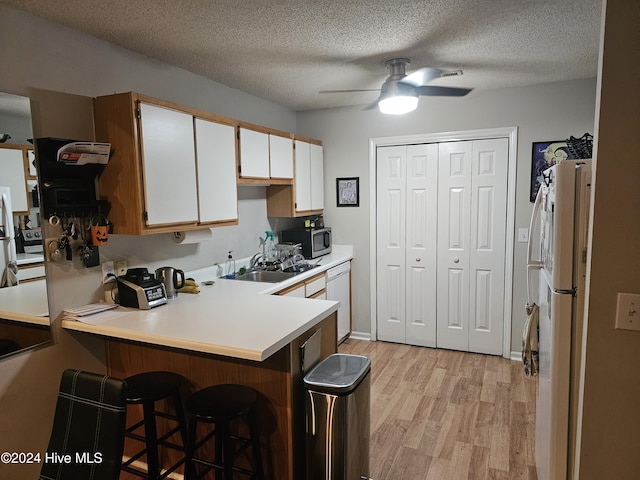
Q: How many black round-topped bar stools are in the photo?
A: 2